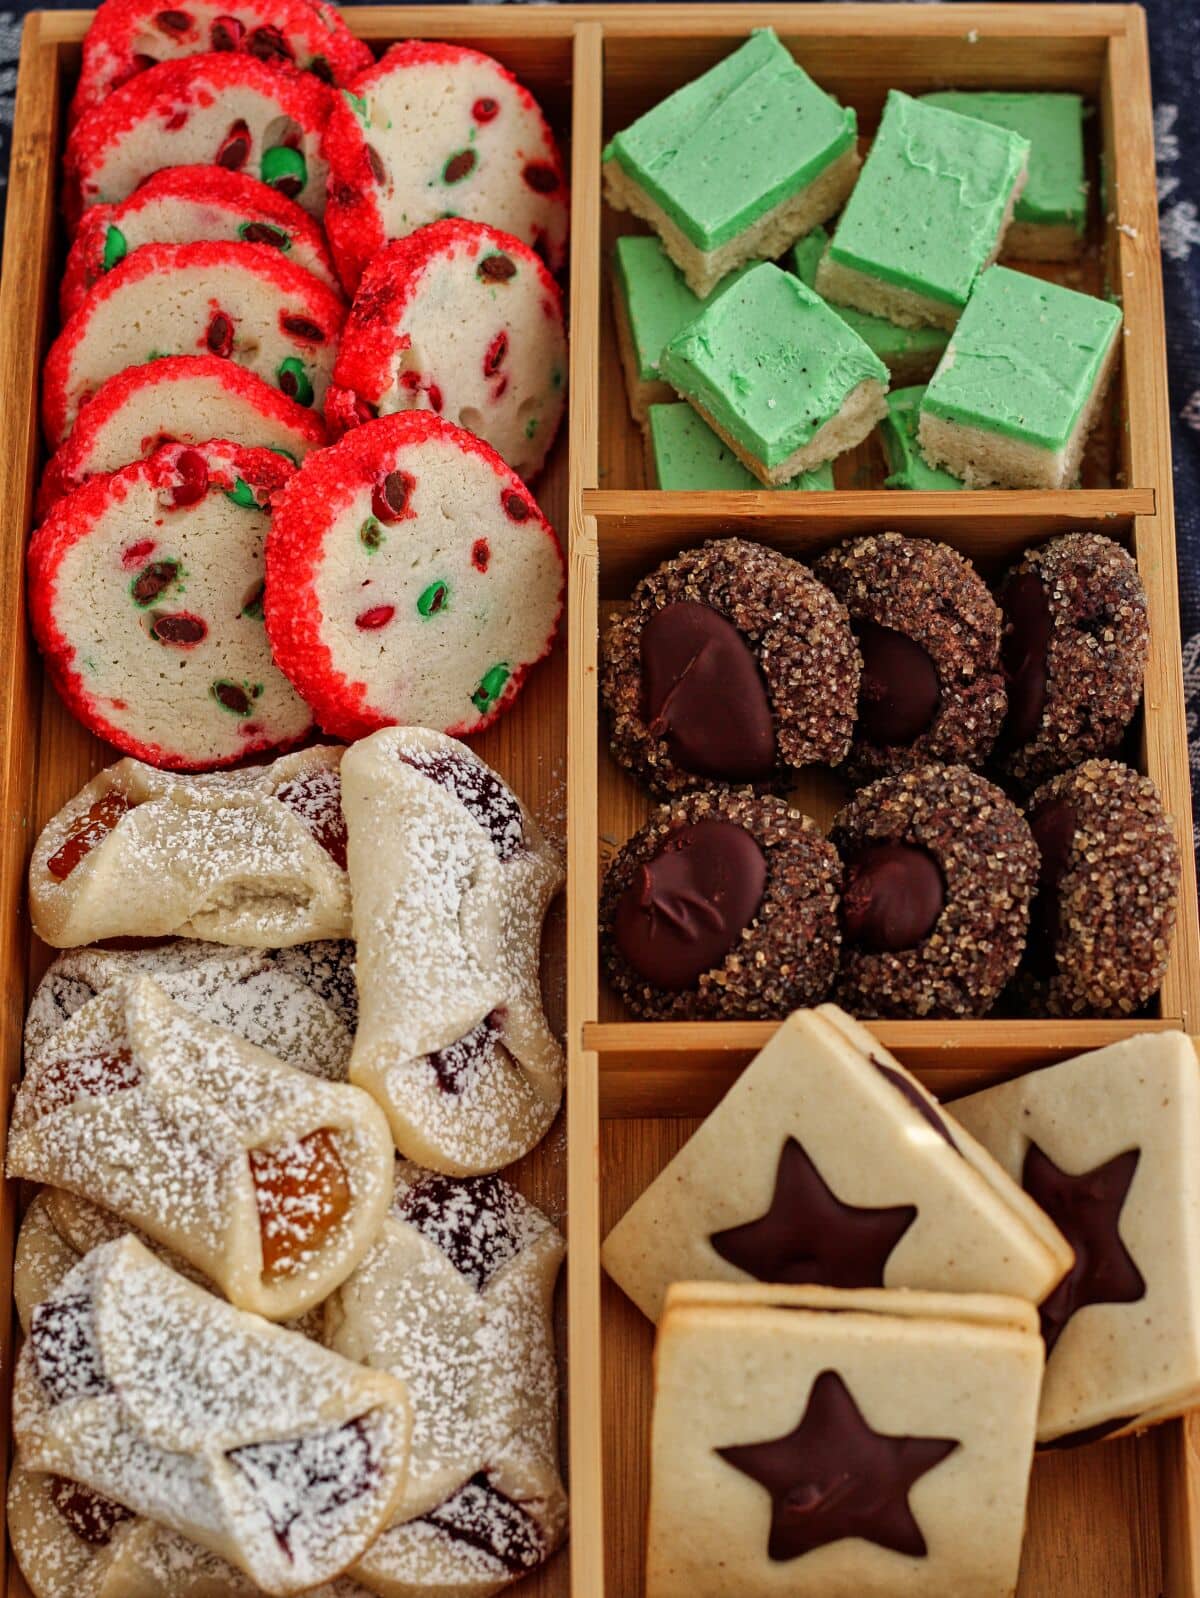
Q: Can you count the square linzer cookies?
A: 3